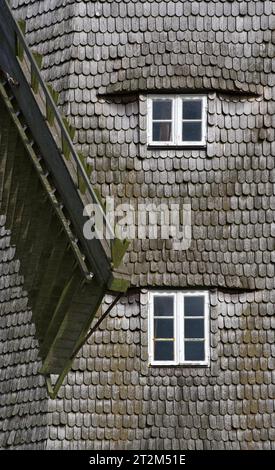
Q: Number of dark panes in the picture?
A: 10